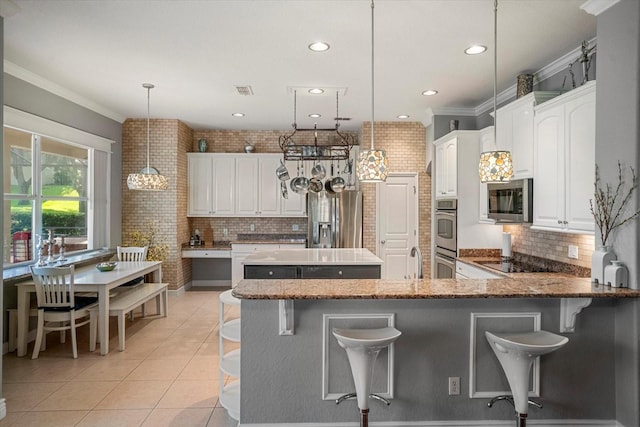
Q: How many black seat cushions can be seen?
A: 2